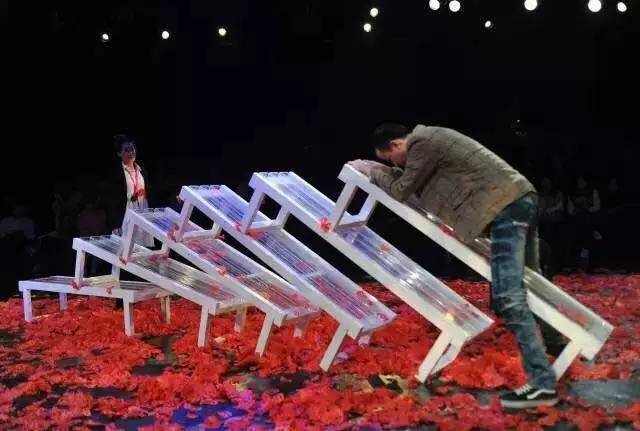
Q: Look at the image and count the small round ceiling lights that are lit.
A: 11